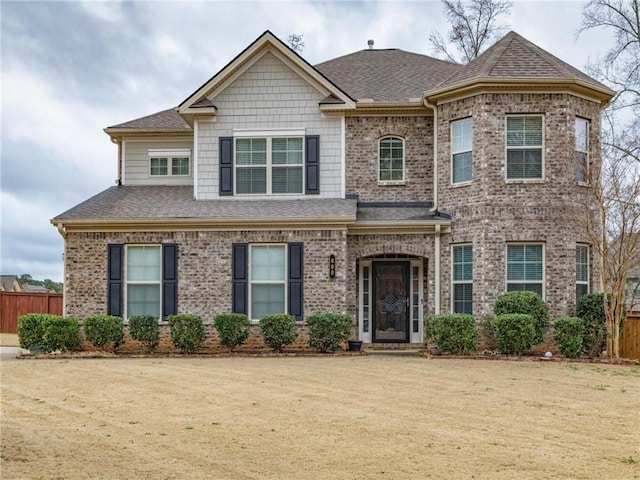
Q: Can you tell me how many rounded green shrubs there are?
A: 13